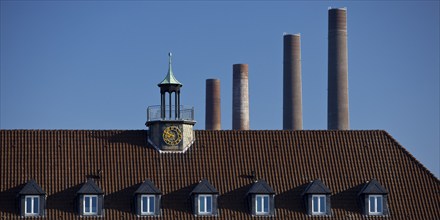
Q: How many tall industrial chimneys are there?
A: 4